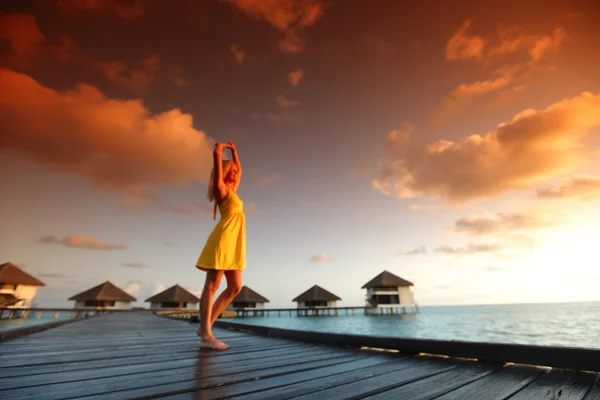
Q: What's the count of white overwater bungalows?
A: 6